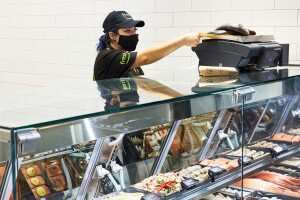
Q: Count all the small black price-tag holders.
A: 5